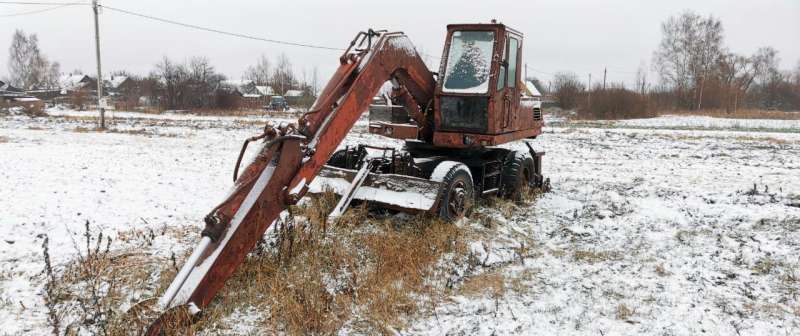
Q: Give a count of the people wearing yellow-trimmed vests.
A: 0